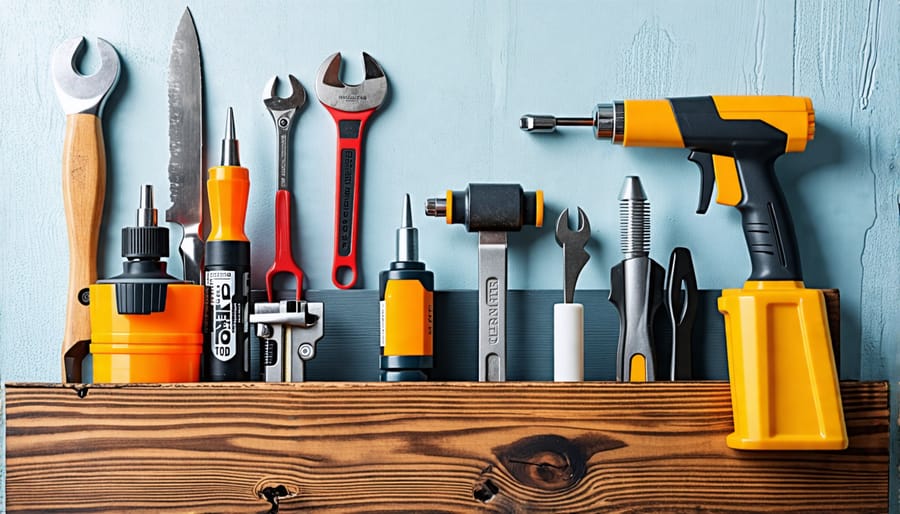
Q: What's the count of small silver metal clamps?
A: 1